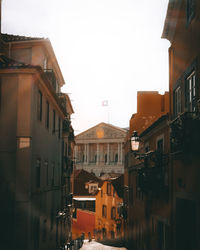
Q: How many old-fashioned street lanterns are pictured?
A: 1